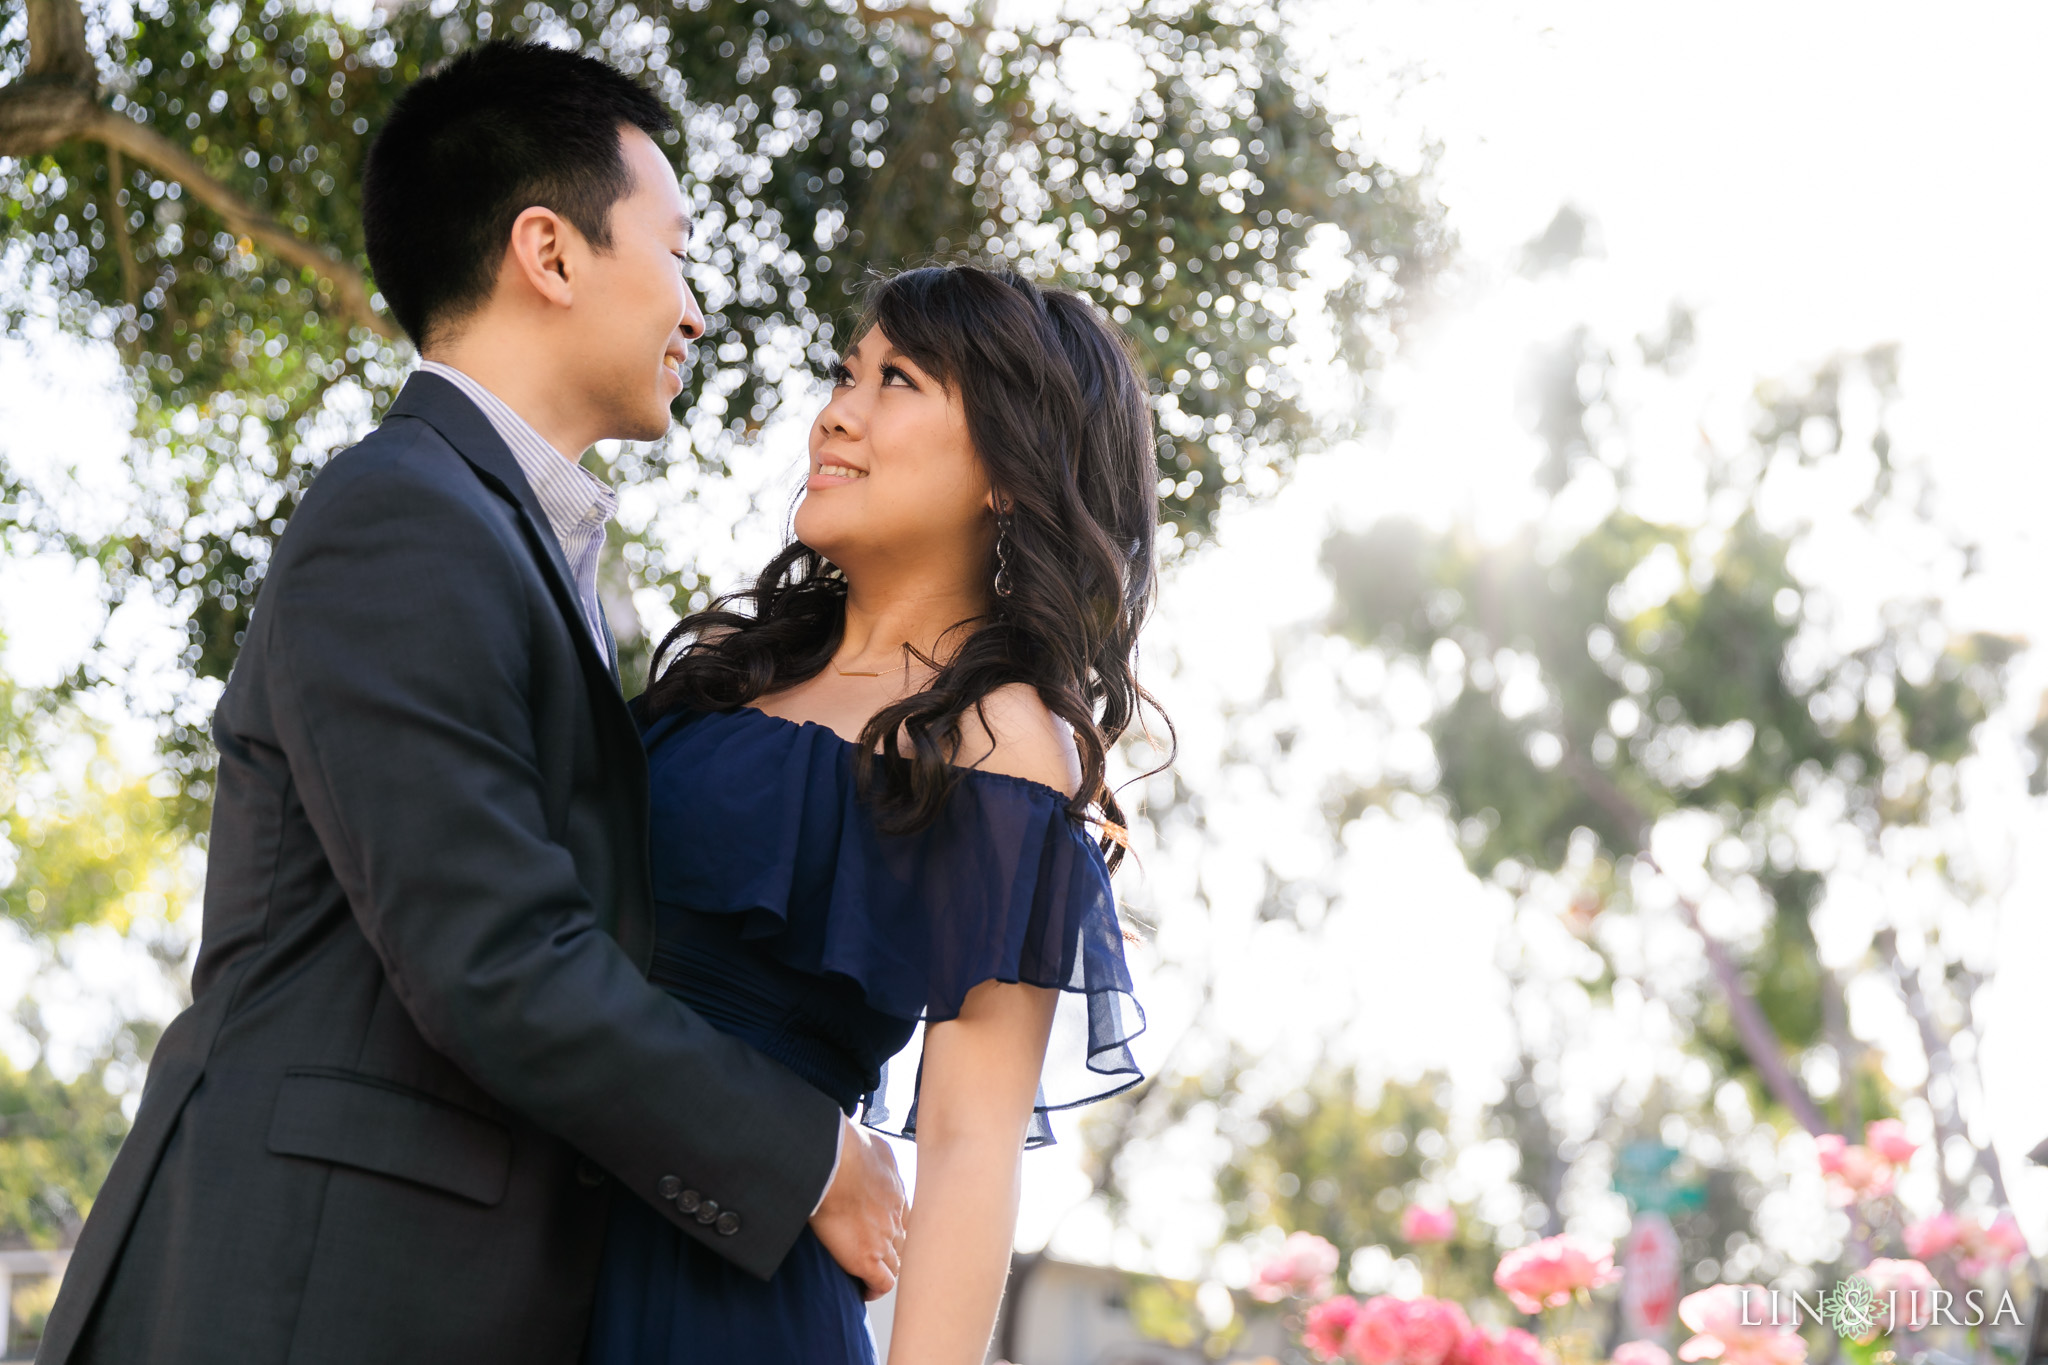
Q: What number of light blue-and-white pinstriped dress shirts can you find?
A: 1